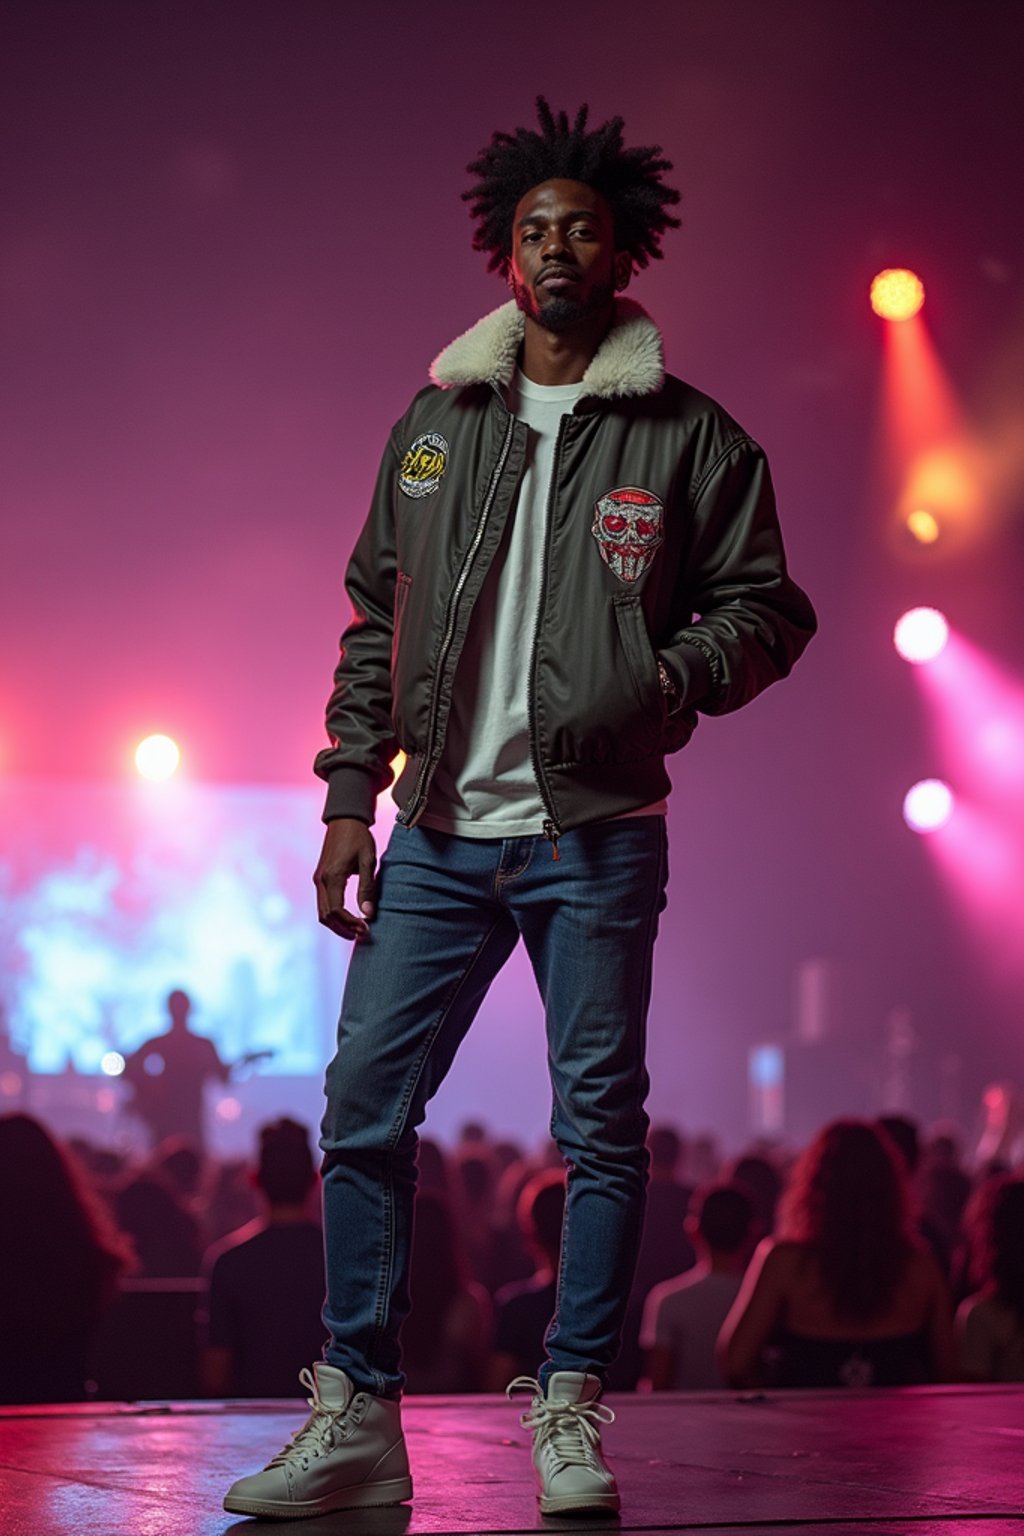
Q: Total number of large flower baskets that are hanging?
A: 0